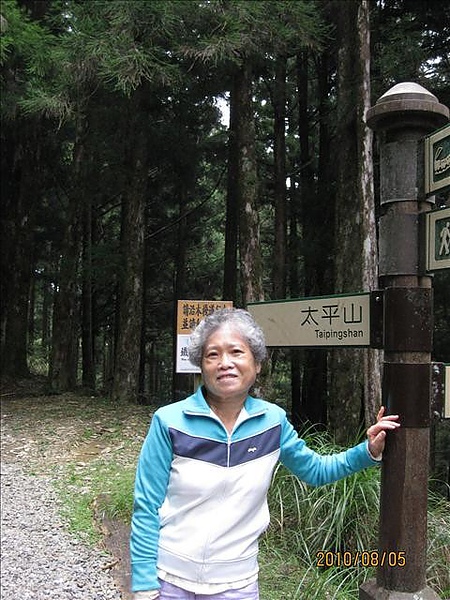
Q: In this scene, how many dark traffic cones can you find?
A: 0